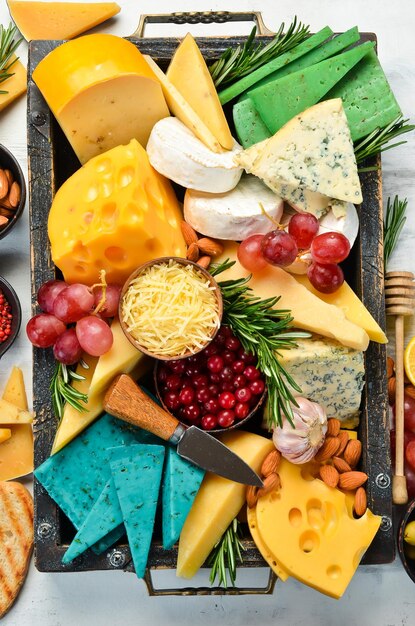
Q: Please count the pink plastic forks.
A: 0